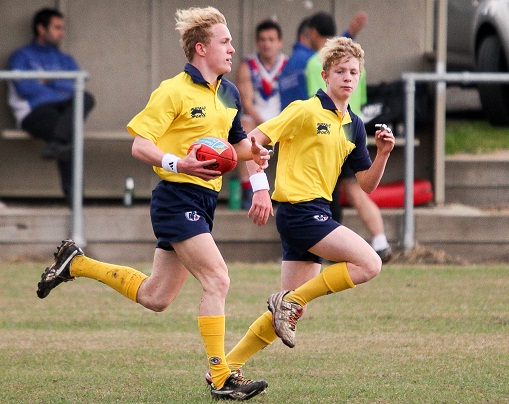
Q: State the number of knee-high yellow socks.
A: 4